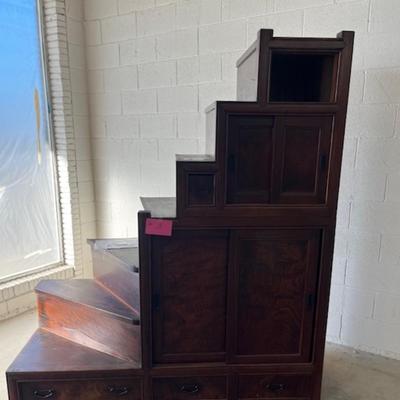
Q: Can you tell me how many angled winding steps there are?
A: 3